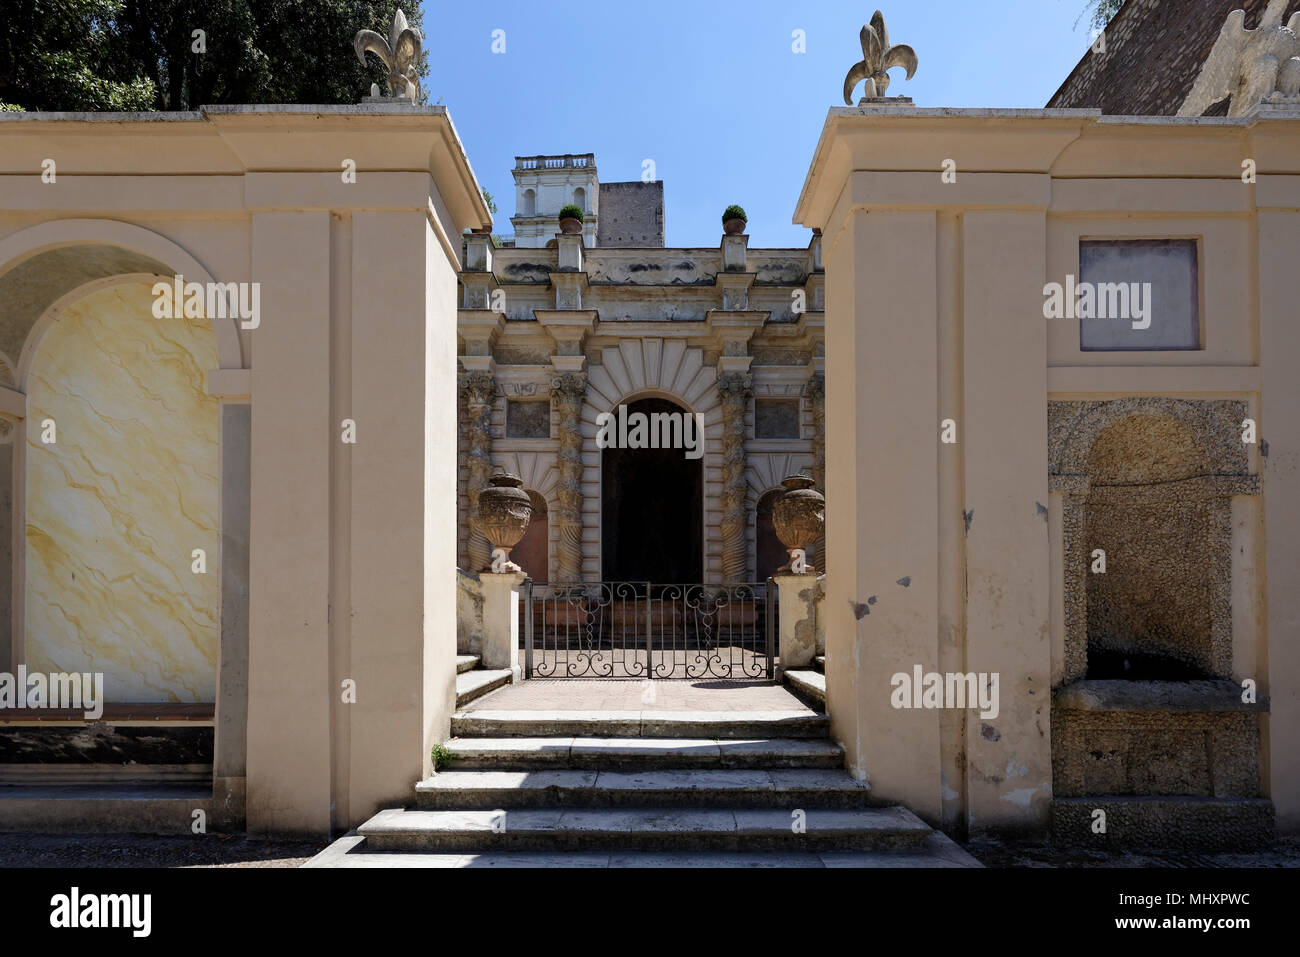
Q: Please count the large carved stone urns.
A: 2